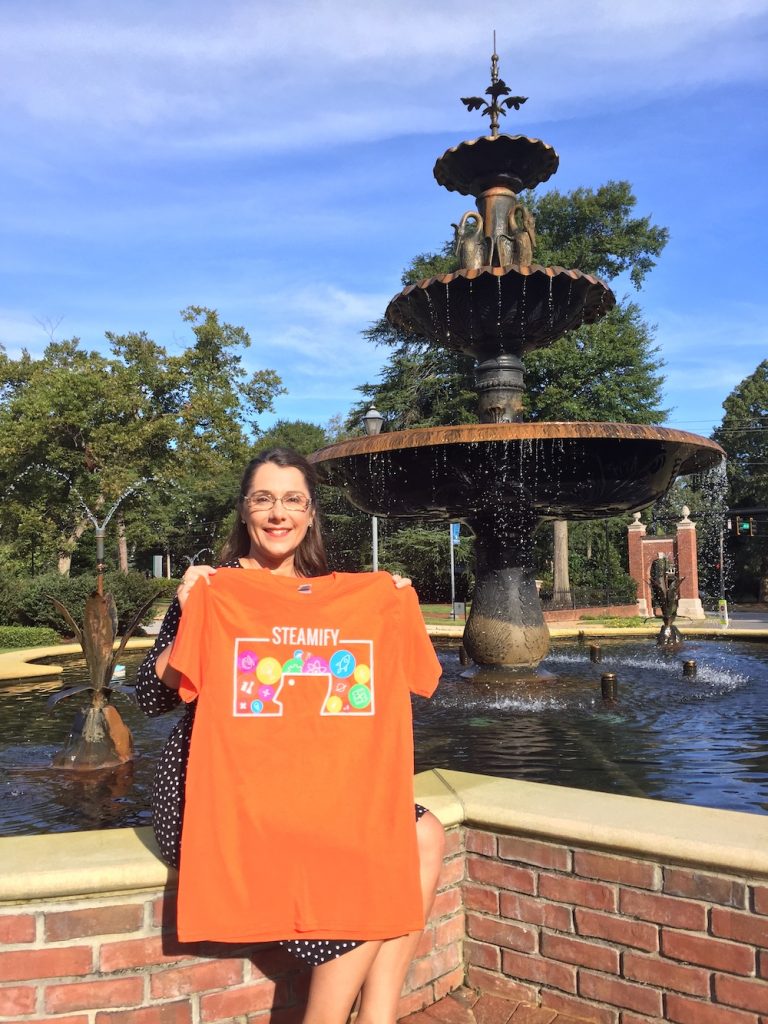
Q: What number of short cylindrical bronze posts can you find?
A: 4